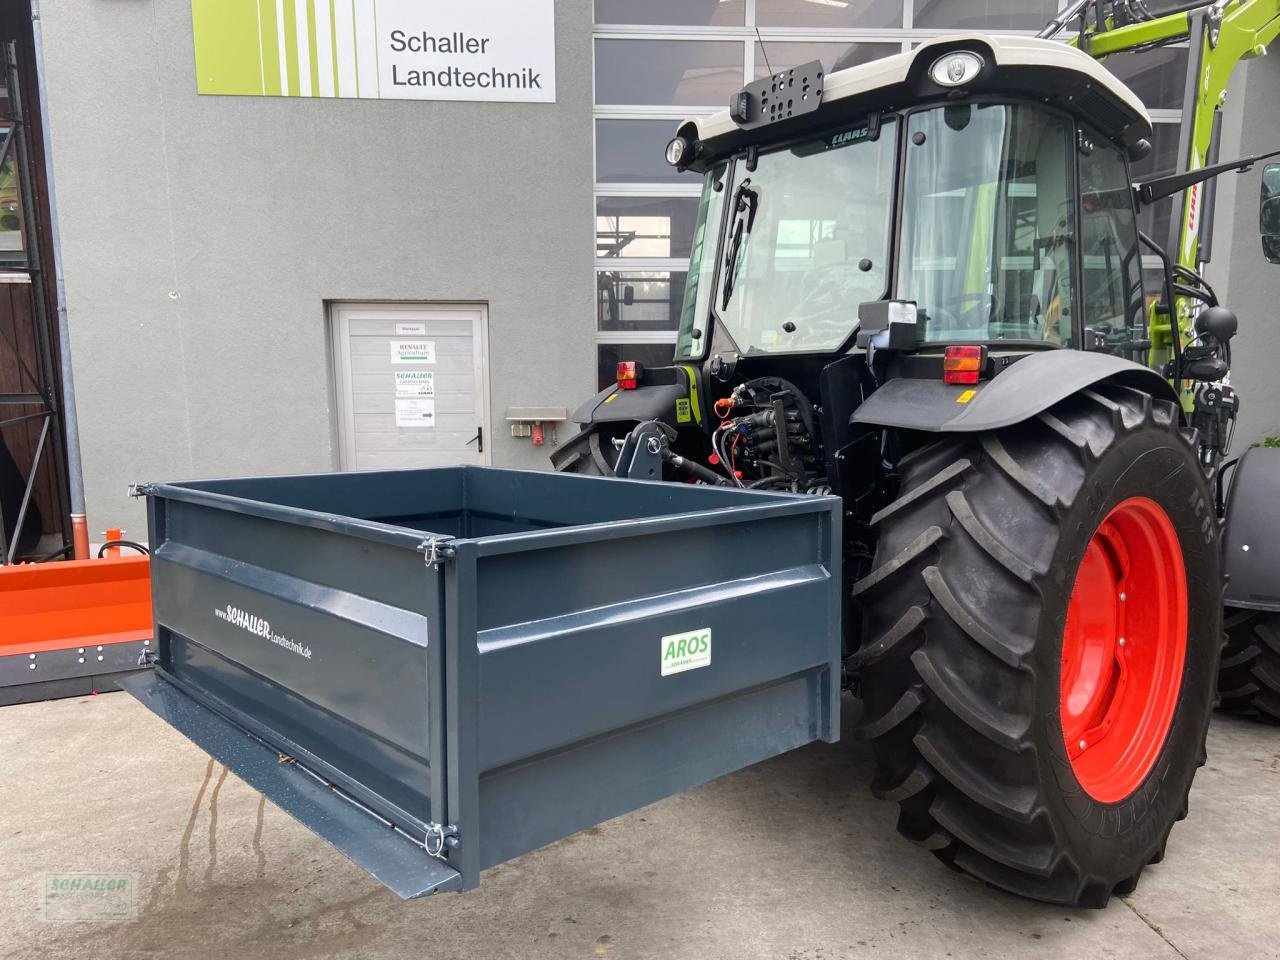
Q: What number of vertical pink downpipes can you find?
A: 1